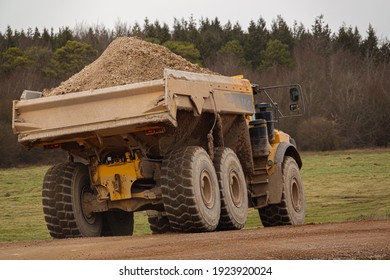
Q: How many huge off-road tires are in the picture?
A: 6